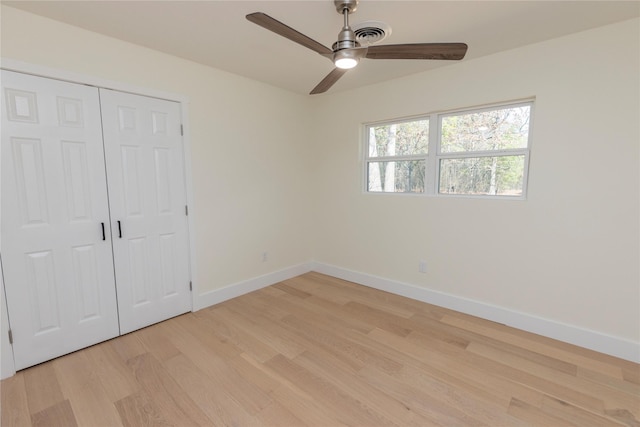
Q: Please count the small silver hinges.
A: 4